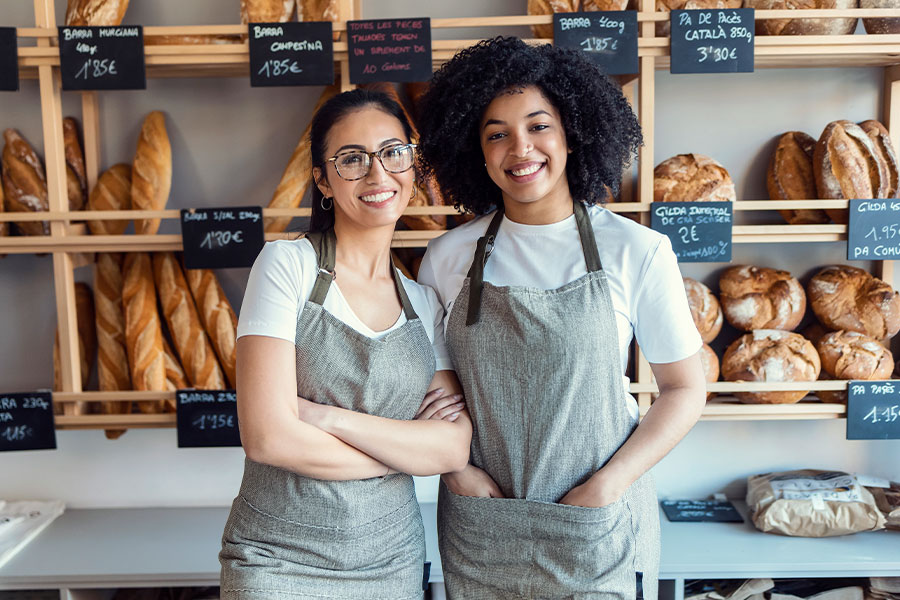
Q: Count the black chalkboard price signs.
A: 13